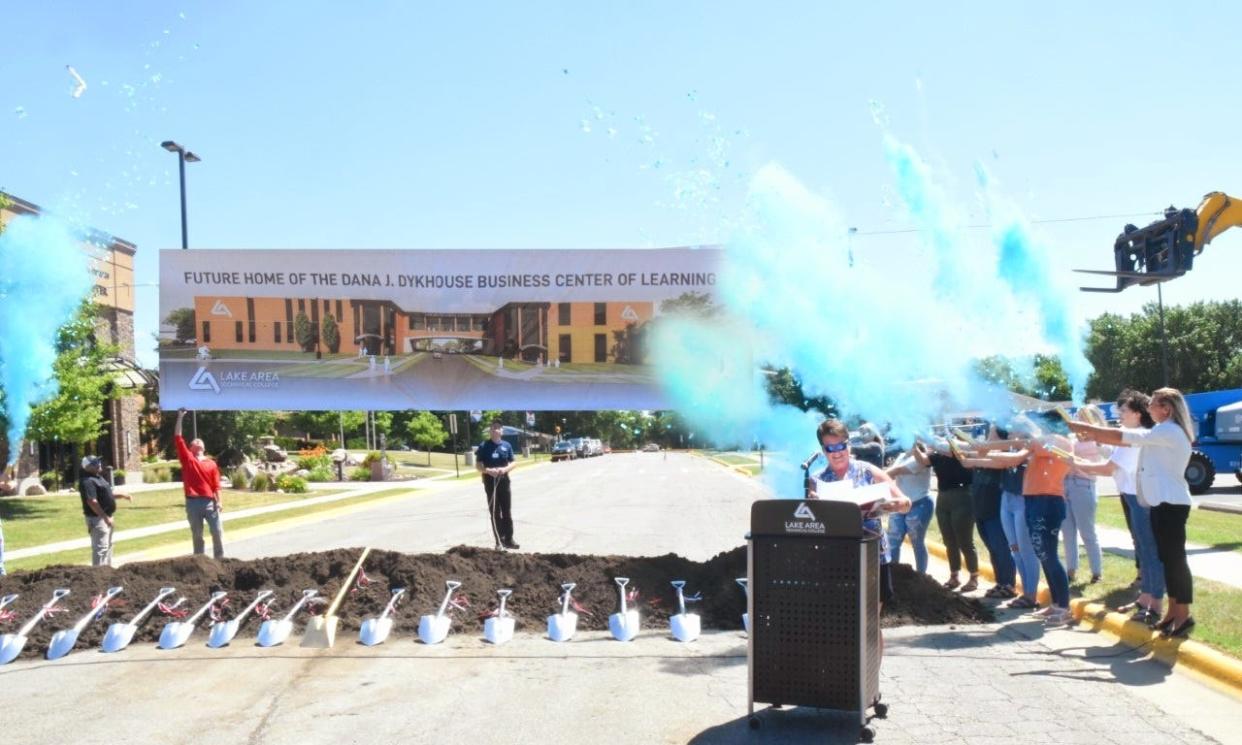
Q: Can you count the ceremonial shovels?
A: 15